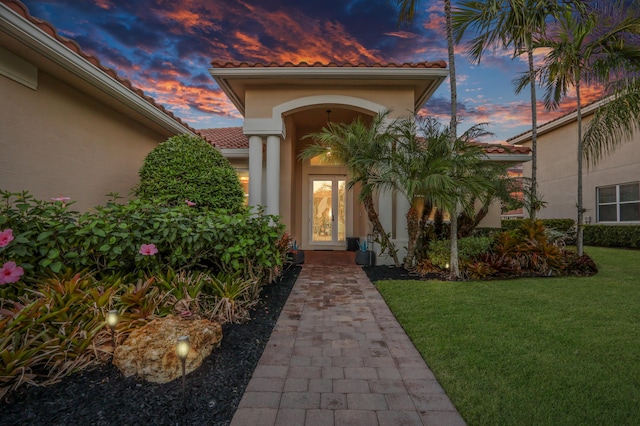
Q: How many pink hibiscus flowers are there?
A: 5